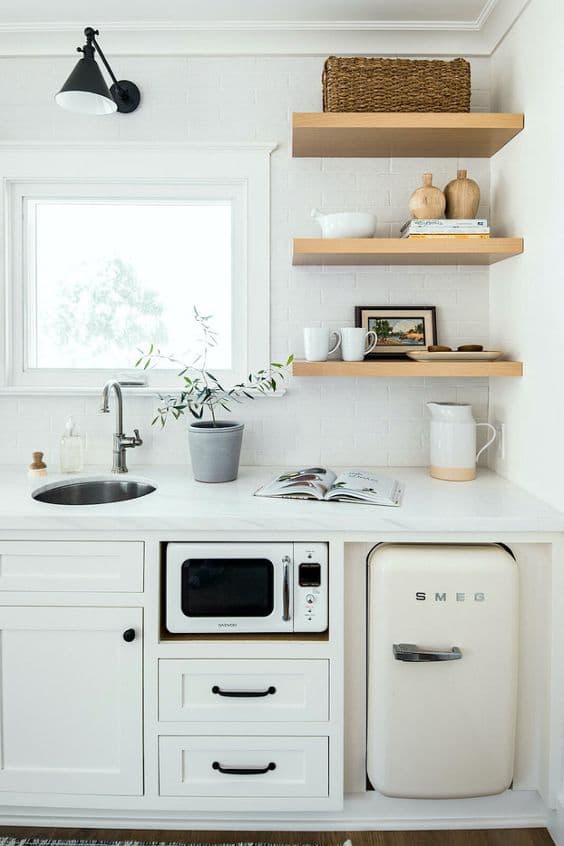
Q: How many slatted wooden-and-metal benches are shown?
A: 0